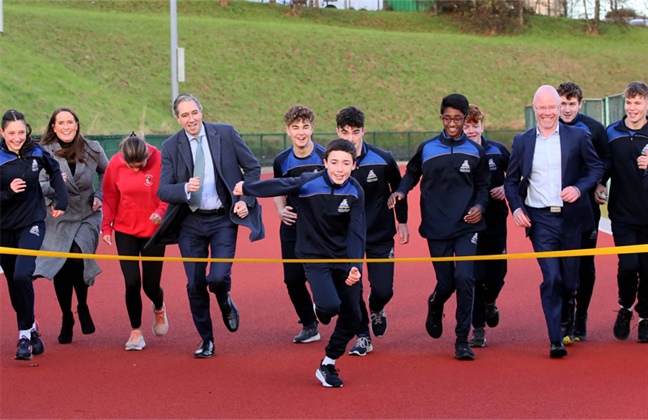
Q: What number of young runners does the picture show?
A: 9